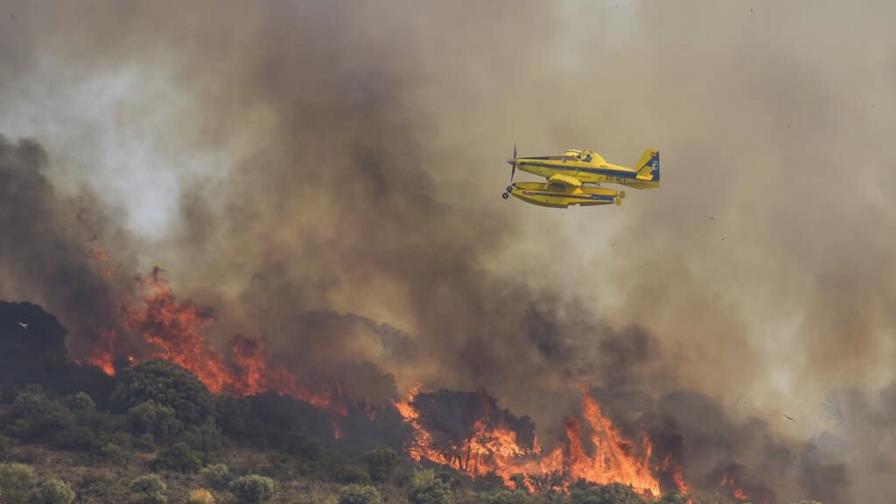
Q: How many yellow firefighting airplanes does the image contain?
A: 1